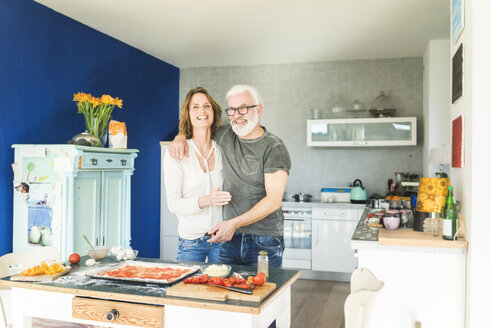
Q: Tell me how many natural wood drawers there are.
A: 1